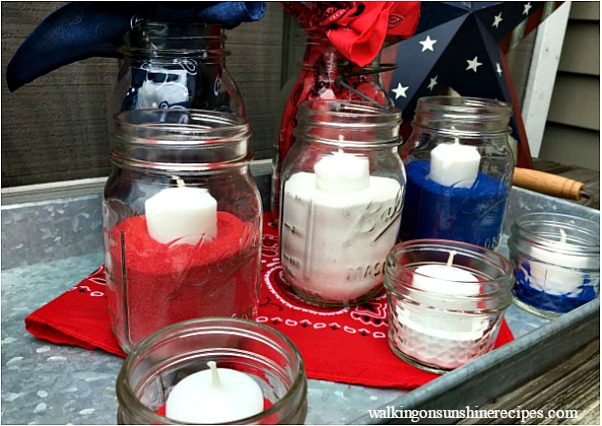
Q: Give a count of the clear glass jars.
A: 8